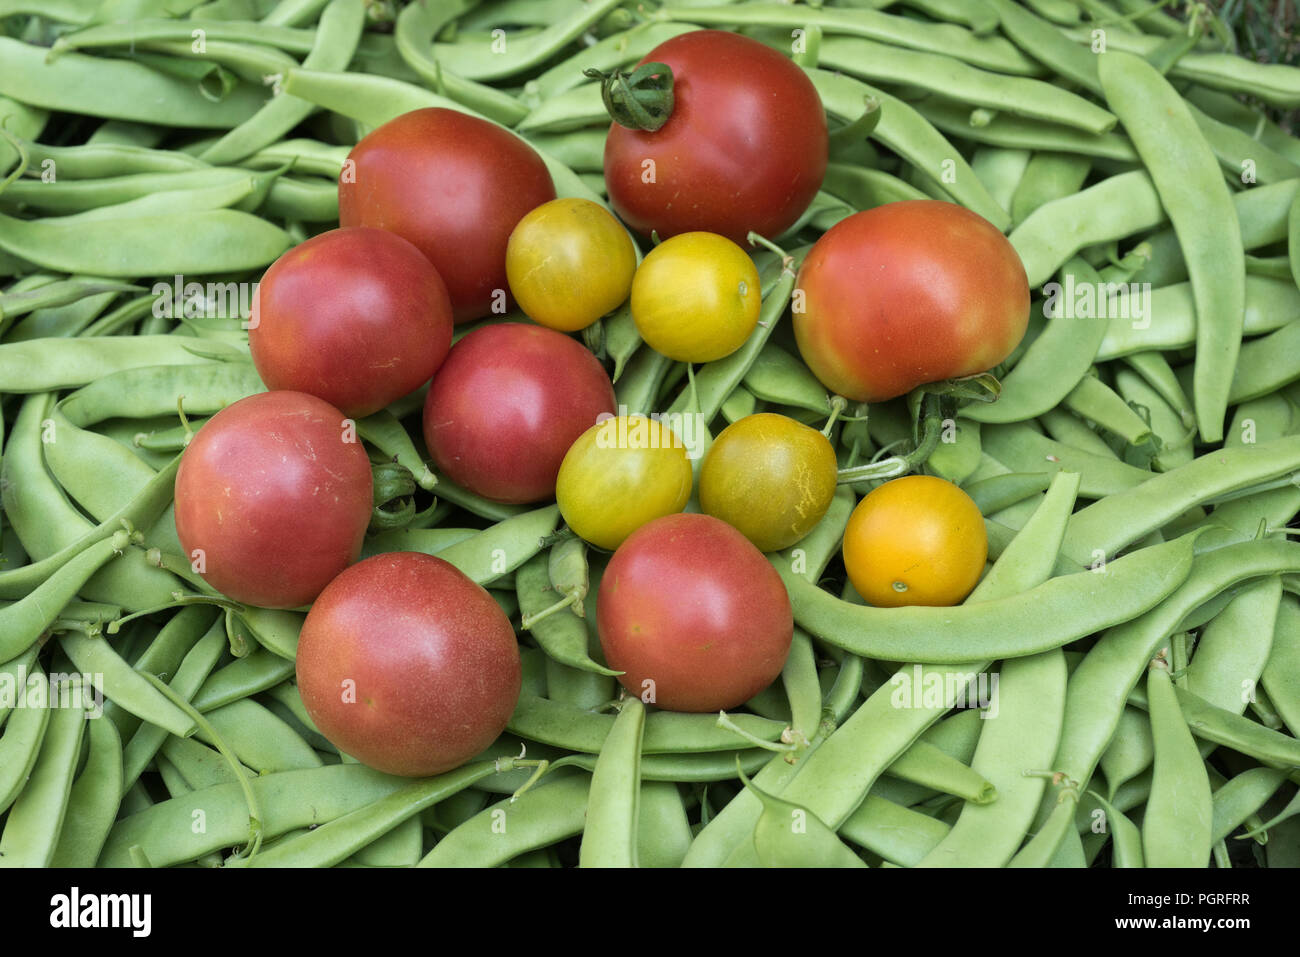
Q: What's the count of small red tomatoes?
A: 0